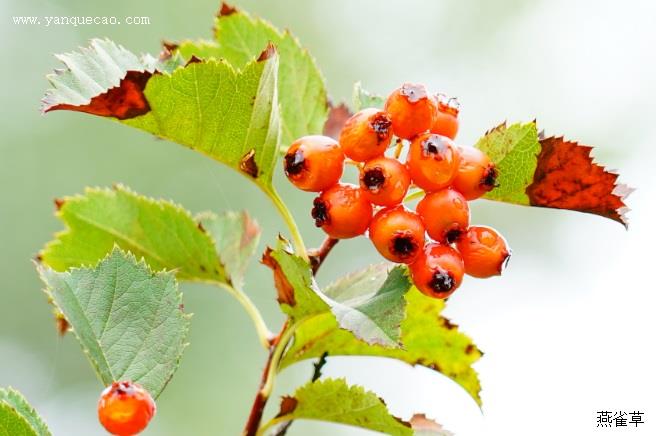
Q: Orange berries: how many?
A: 13